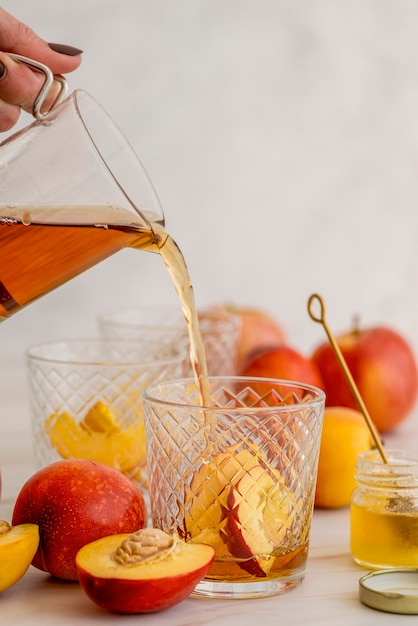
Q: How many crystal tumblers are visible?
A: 3